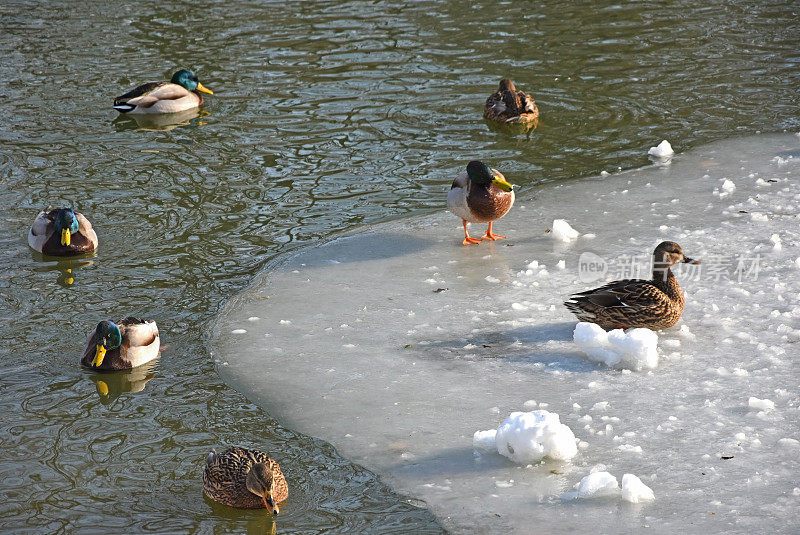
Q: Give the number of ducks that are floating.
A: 5